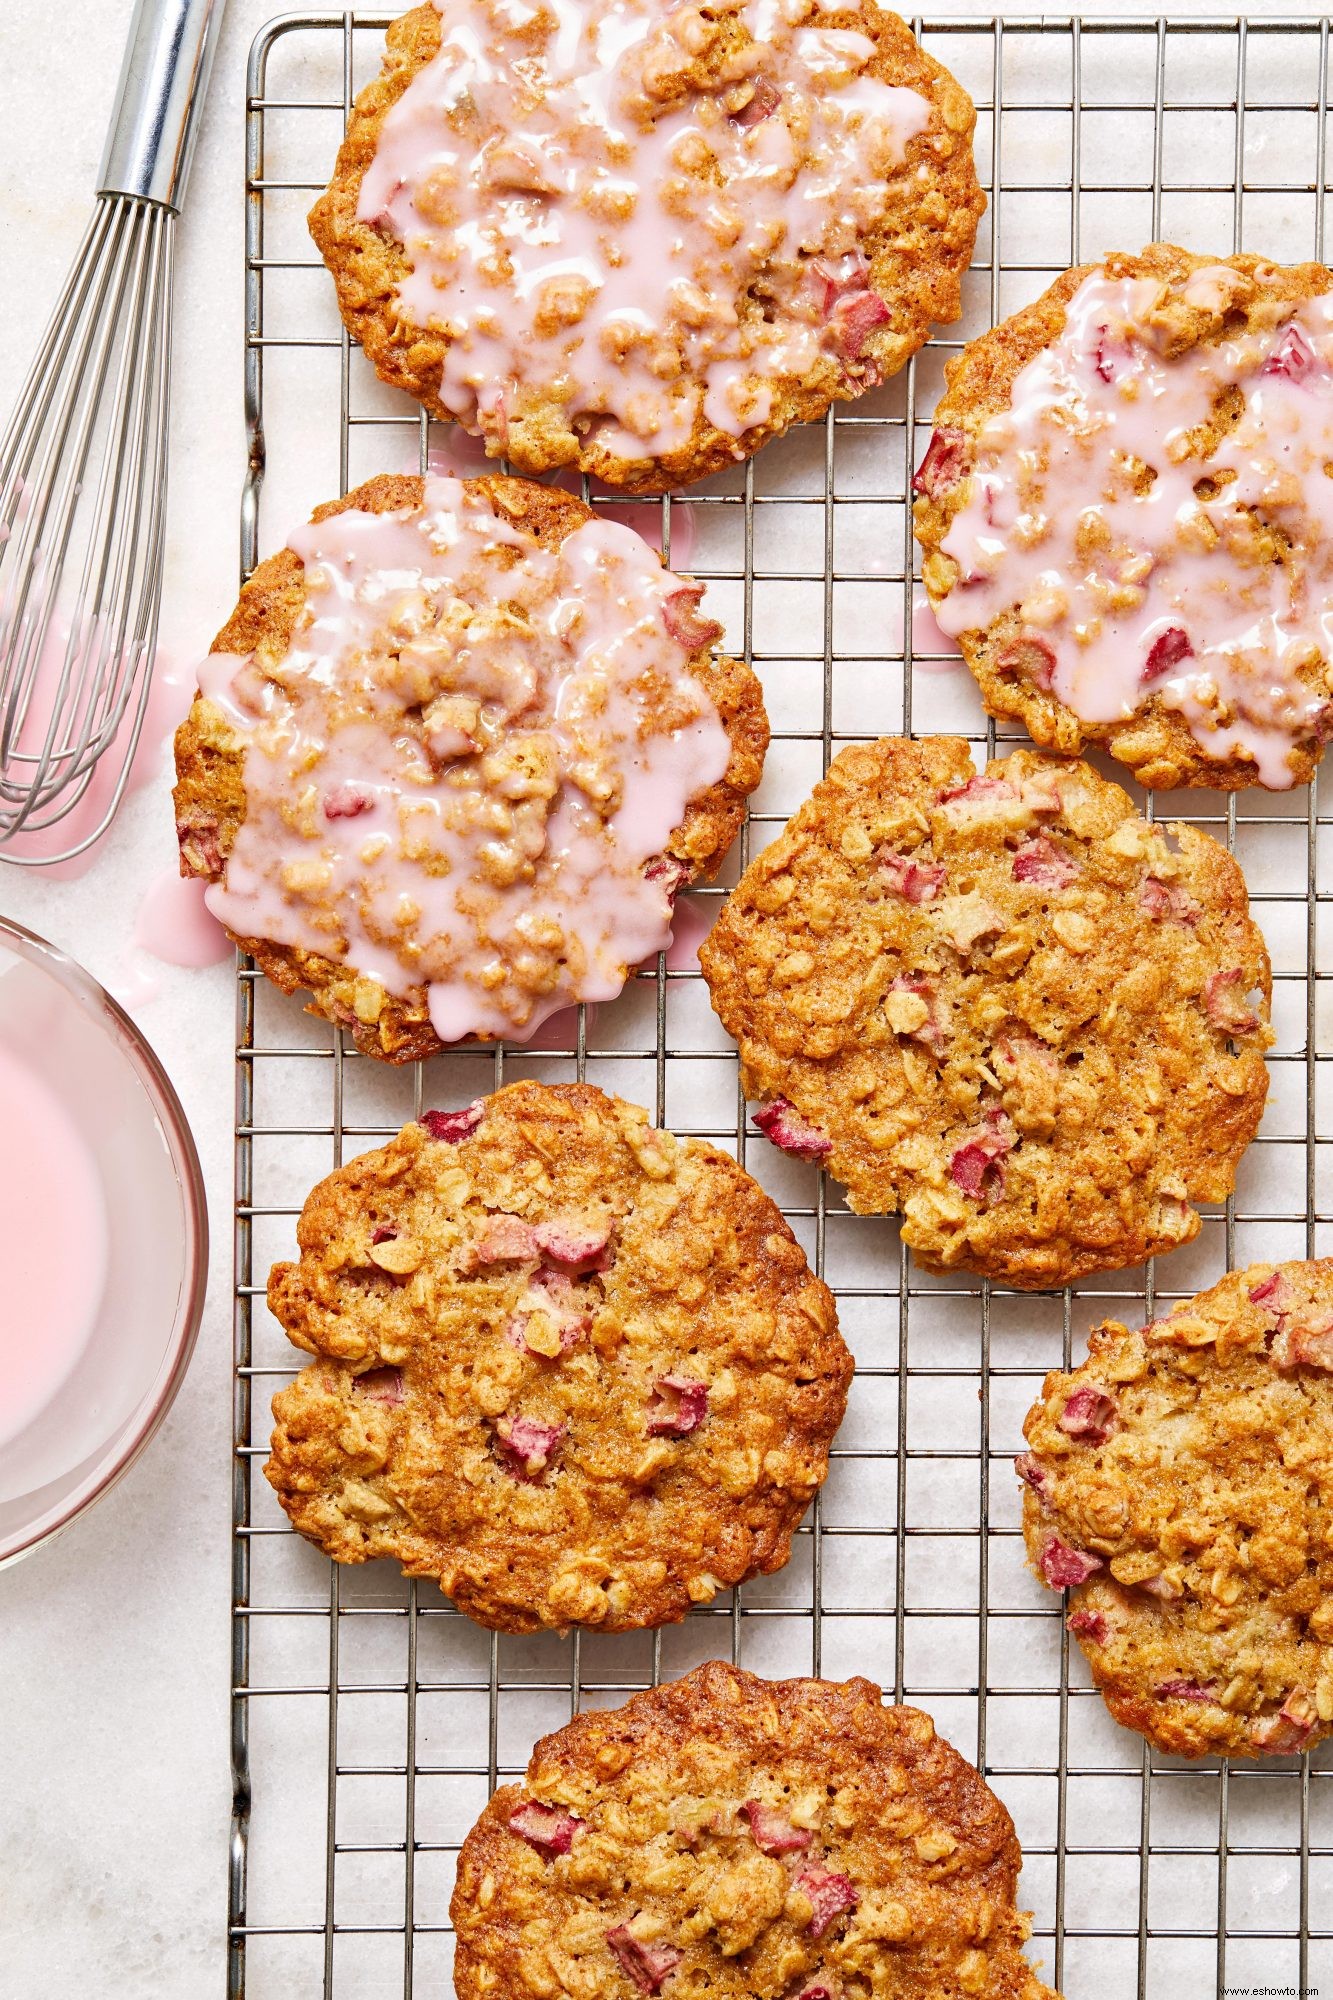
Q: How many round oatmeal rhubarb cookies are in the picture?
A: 7